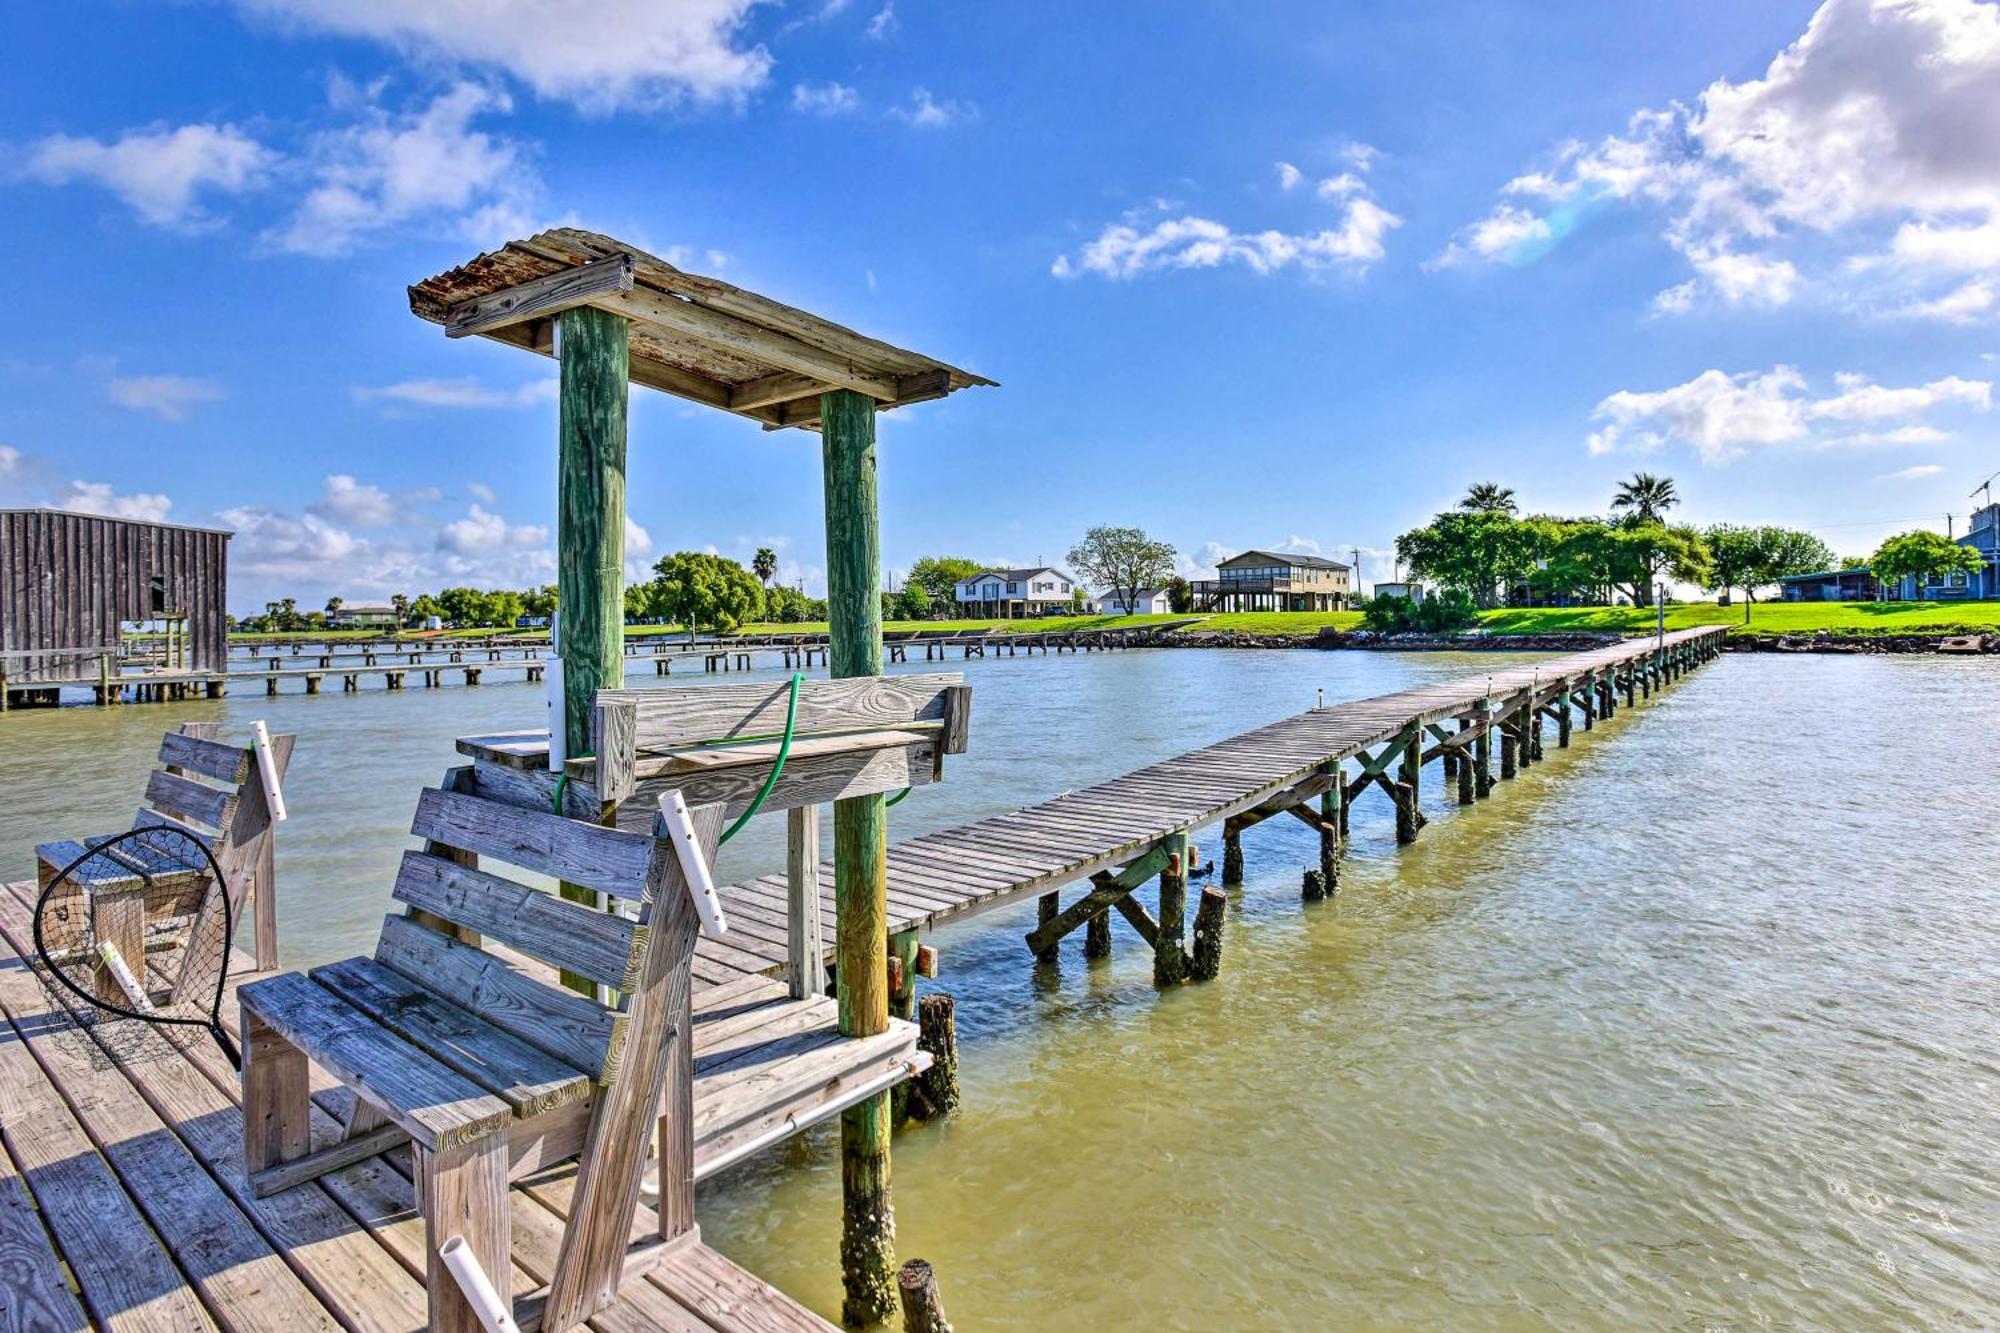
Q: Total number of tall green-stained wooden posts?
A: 2